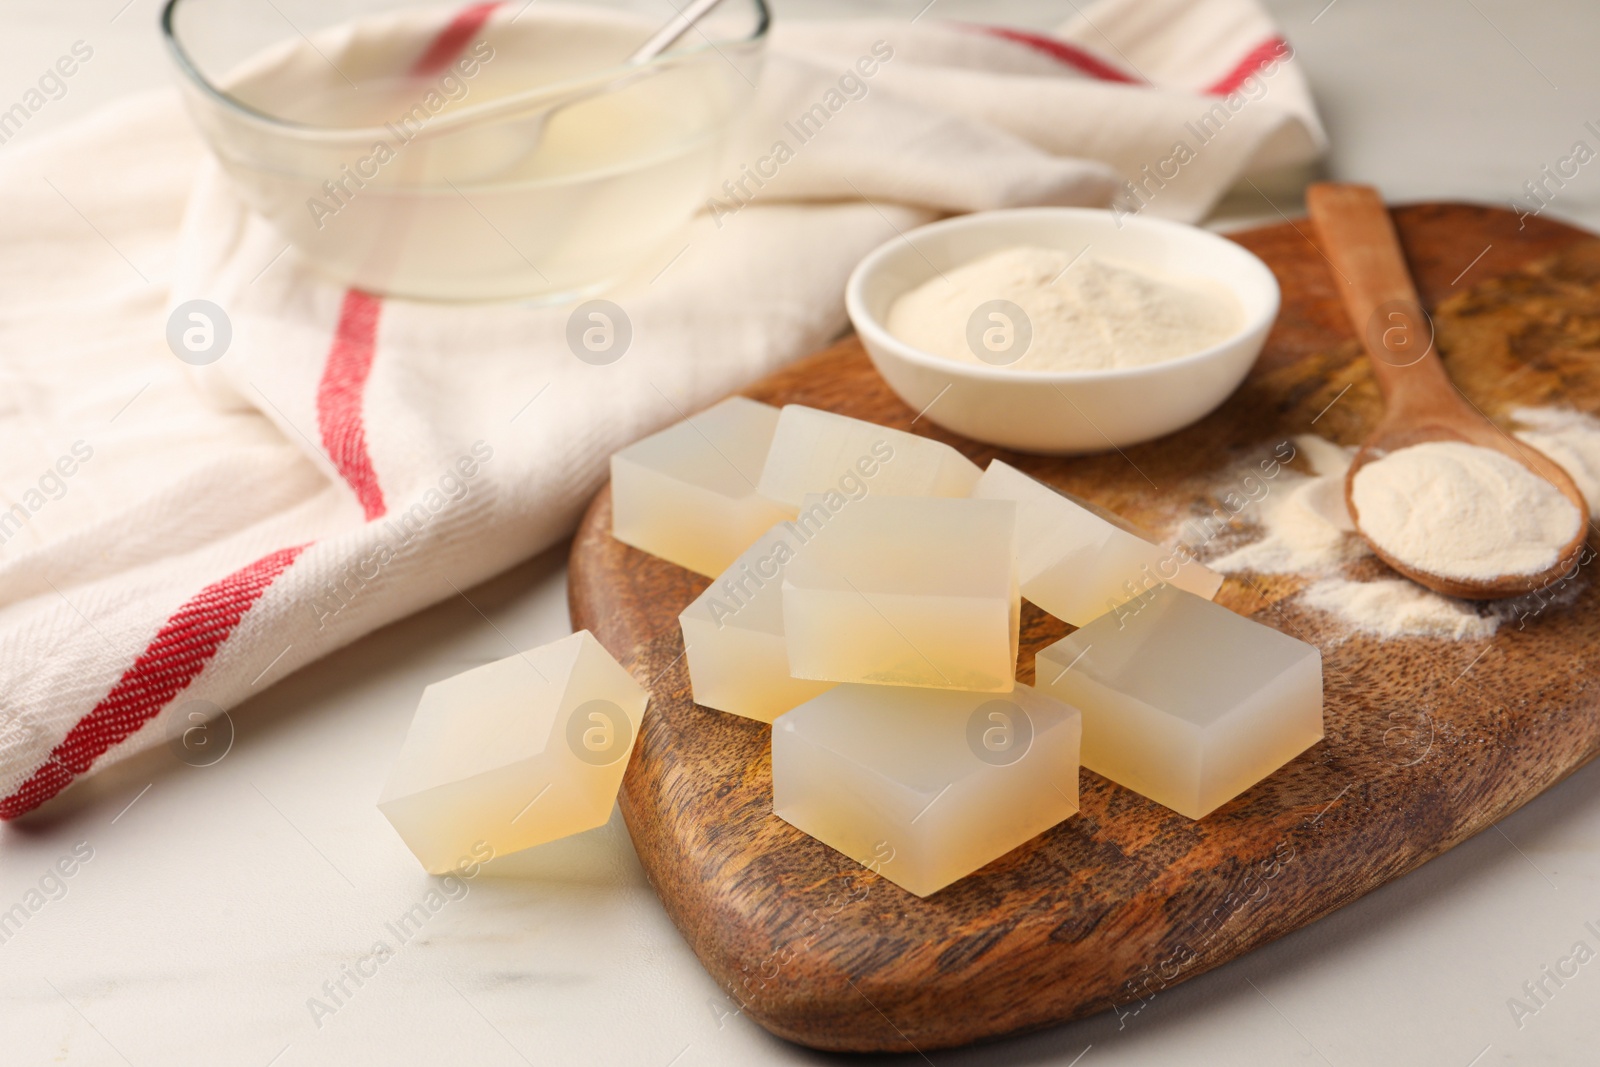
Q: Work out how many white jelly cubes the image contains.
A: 8